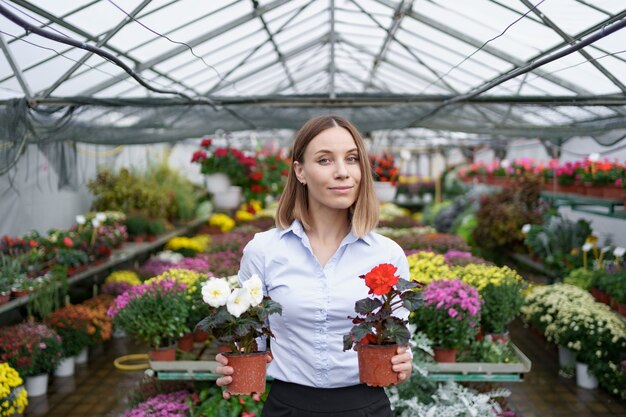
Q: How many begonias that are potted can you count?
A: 2